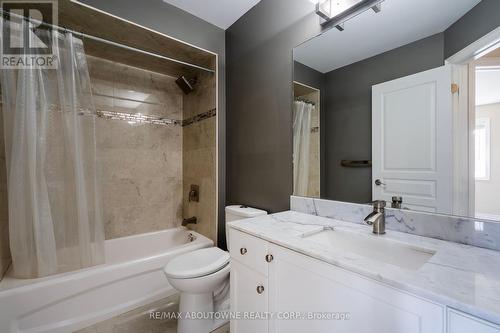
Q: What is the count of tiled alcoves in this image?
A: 1